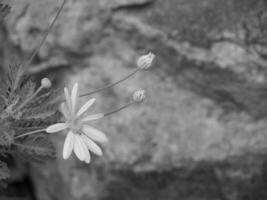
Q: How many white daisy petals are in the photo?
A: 11